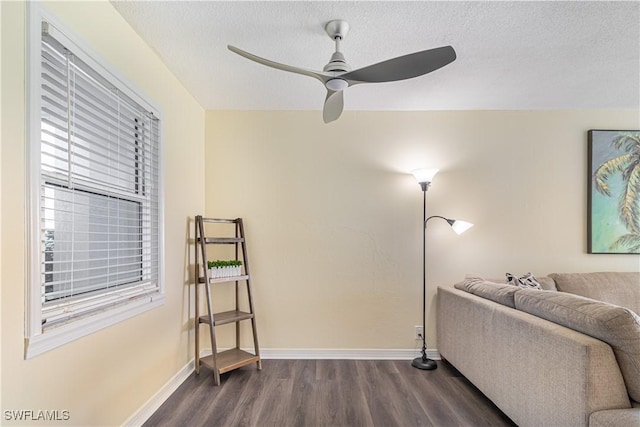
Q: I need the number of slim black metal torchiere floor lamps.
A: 1